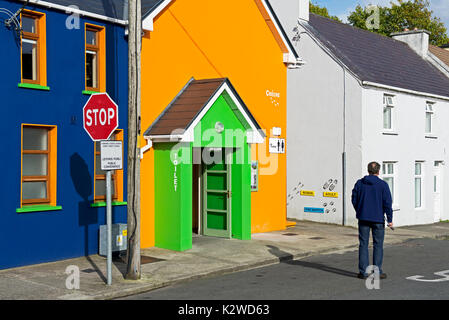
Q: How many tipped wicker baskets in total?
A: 0